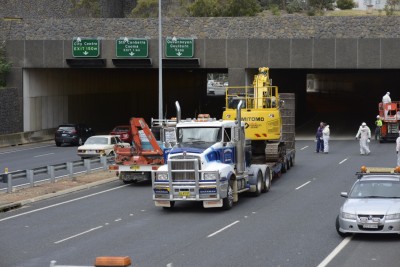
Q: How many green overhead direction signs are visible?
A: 3